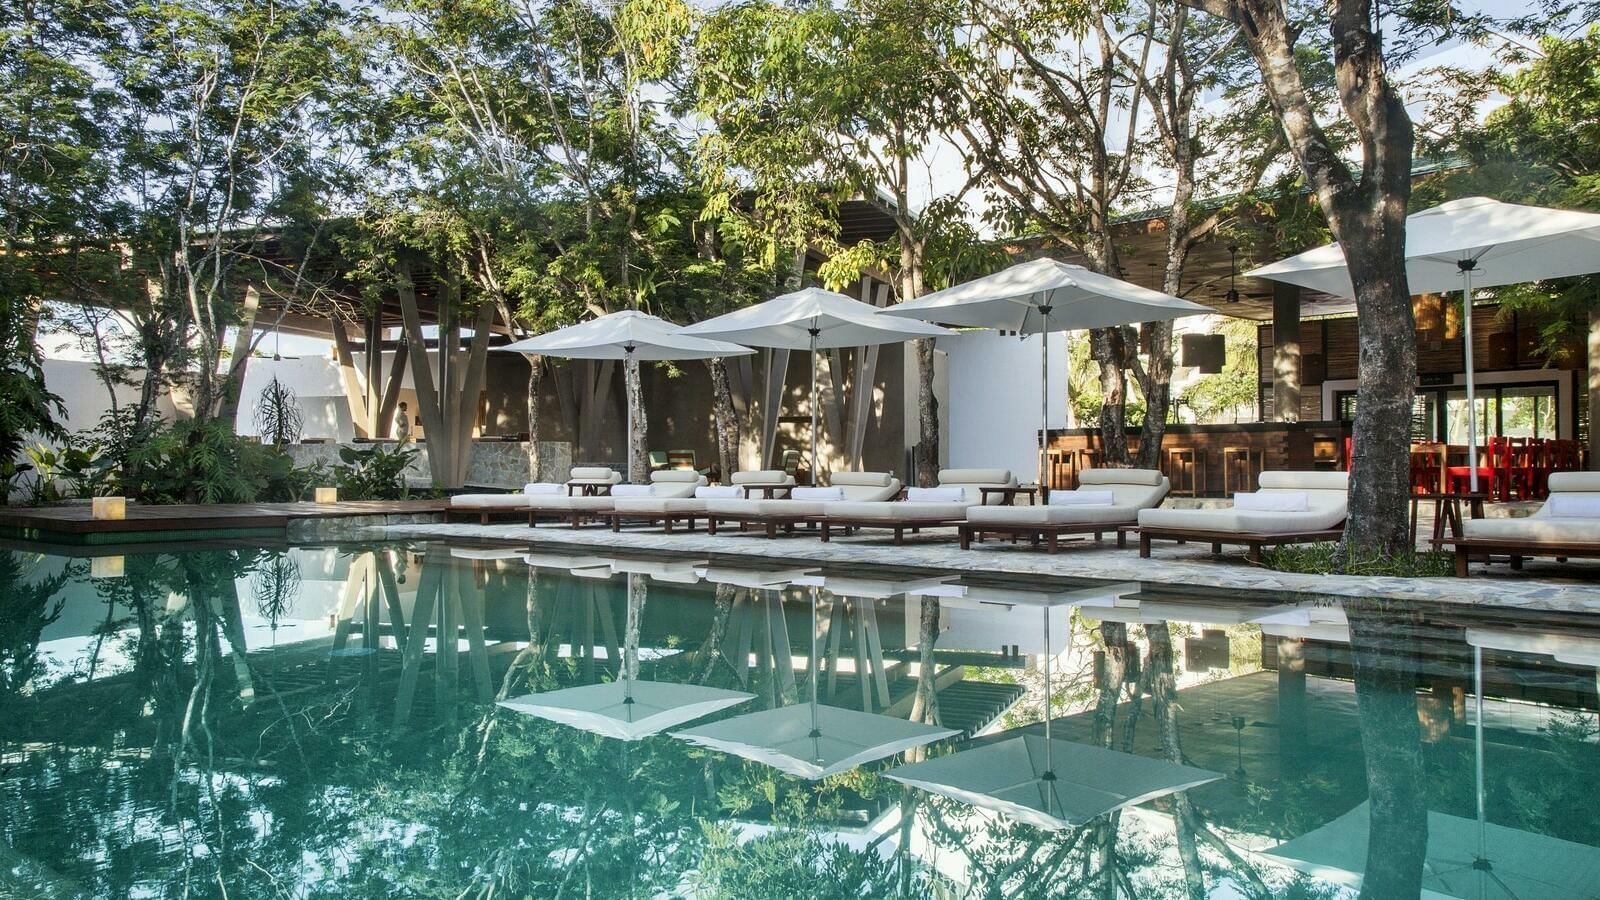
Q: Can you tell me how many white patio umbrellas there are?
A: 4